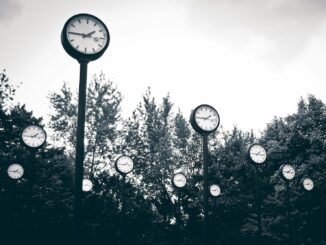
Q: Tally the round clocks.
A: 11